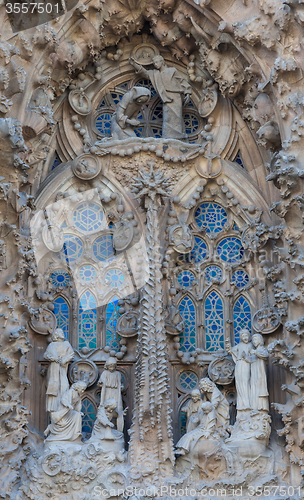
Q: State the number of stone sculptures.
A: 11